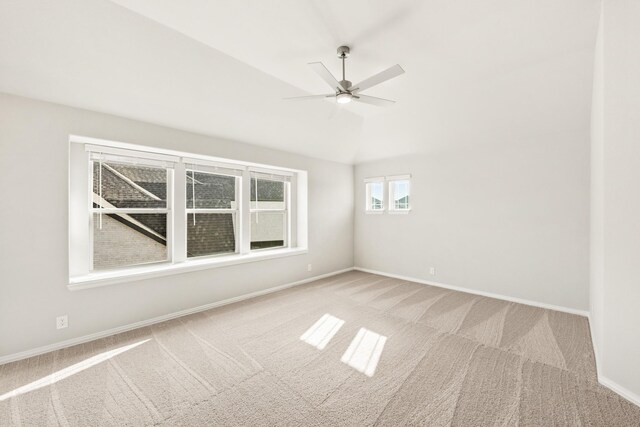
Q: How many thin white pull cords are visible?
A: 3